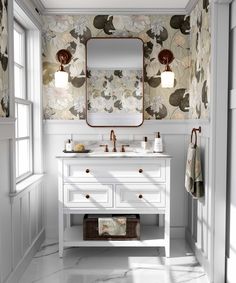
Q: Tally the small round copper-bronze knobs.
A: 4